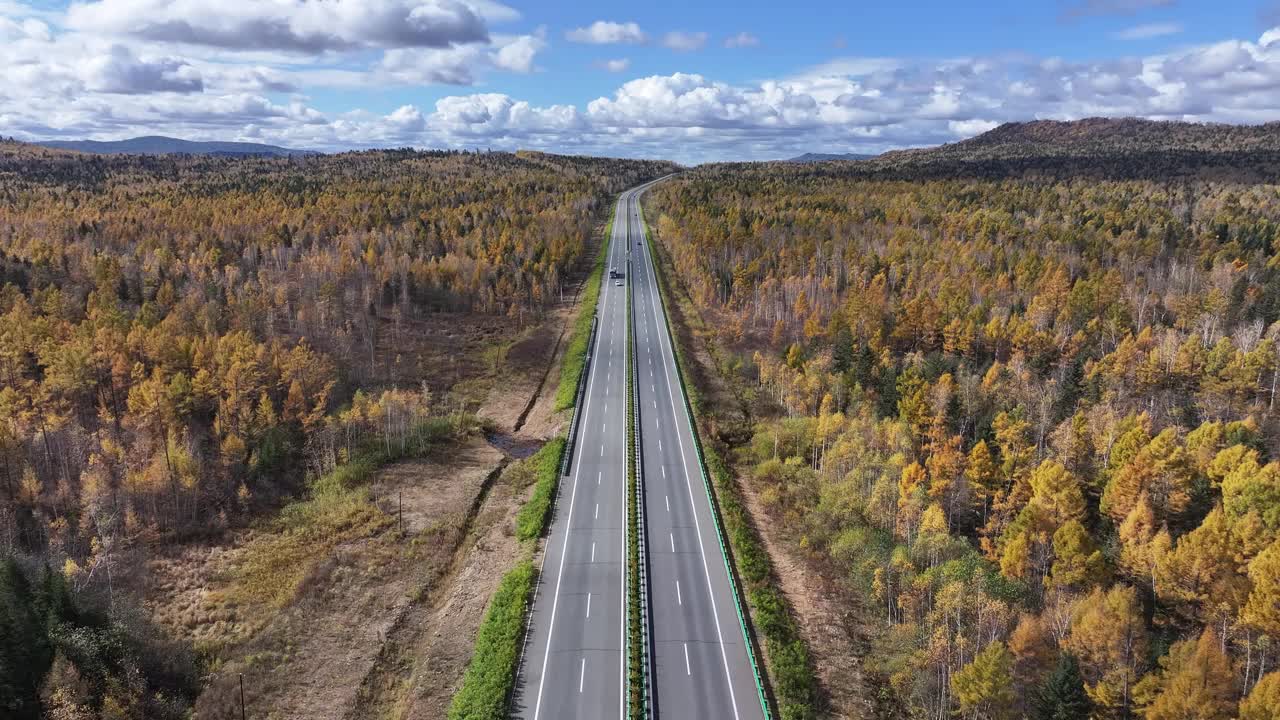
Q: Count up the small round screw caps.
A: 0